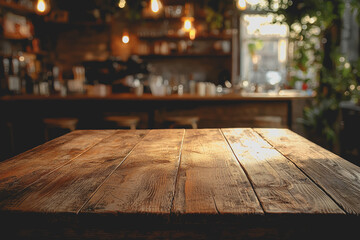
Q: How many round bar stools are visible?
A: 4